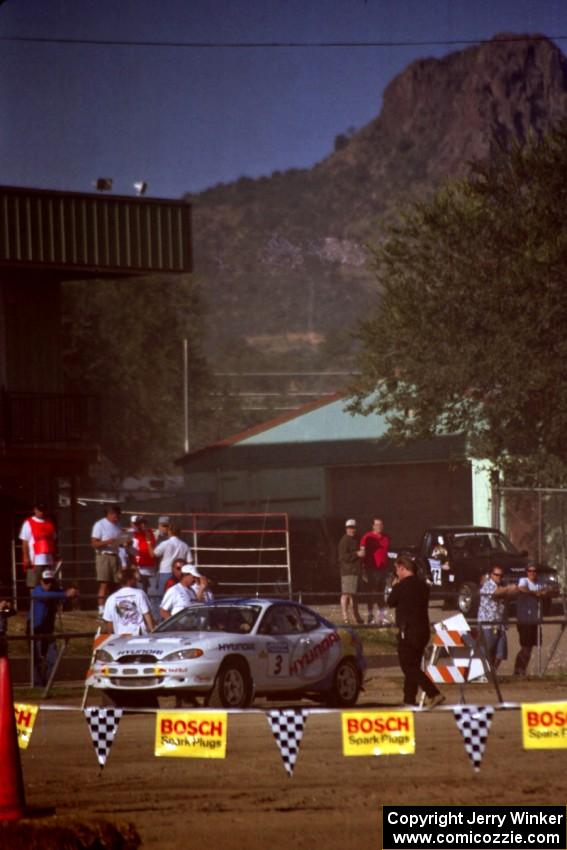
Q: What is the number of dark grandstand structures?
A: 1